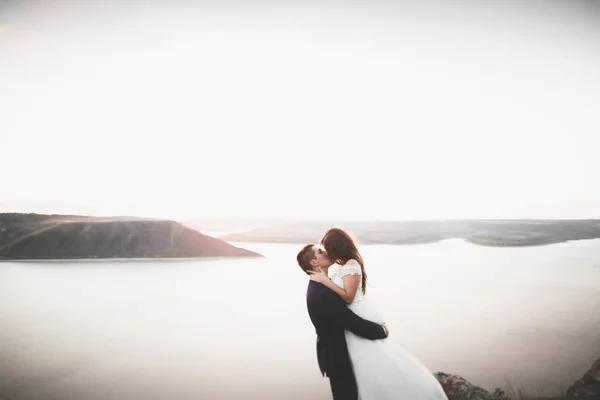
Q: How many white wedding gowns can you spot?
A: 1